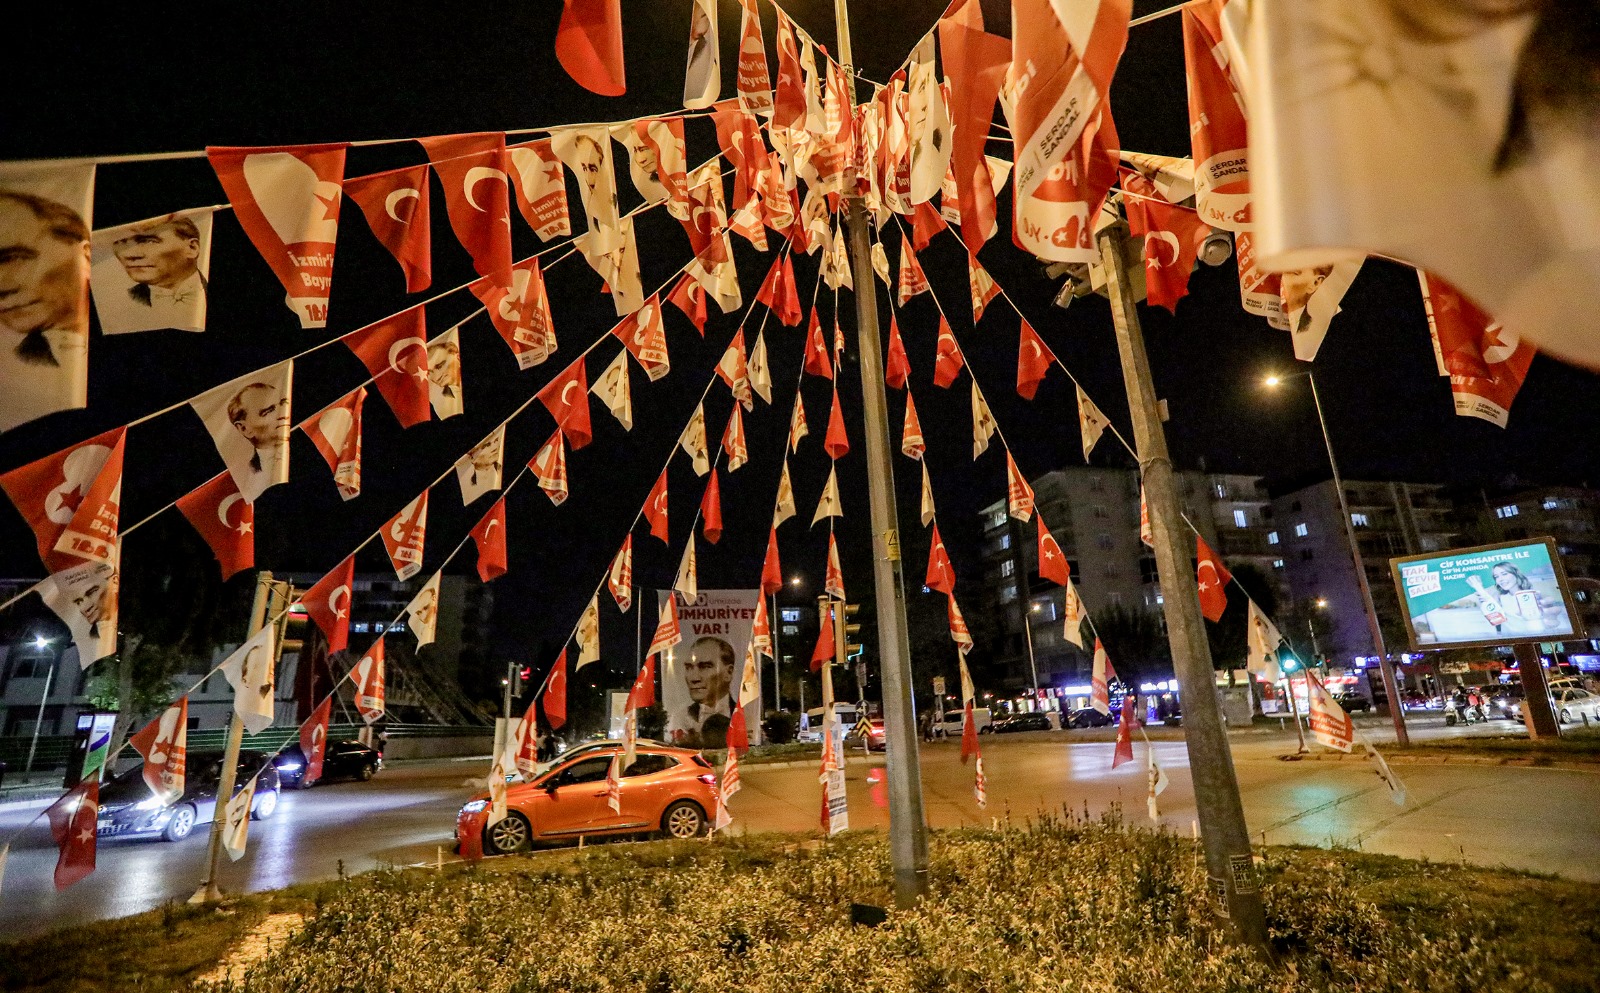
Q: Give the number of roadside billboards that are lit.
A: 1